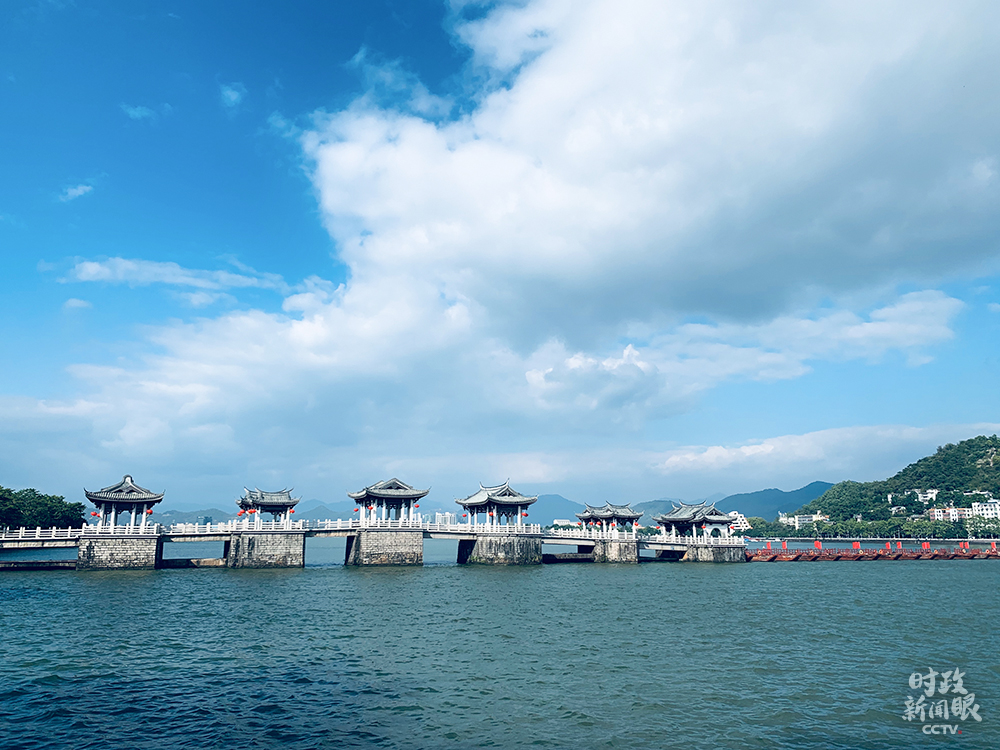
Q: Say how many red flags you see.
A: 13